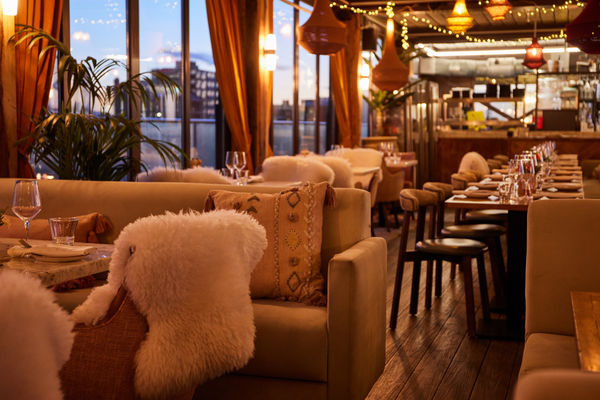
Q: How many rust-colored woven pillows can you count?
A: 2